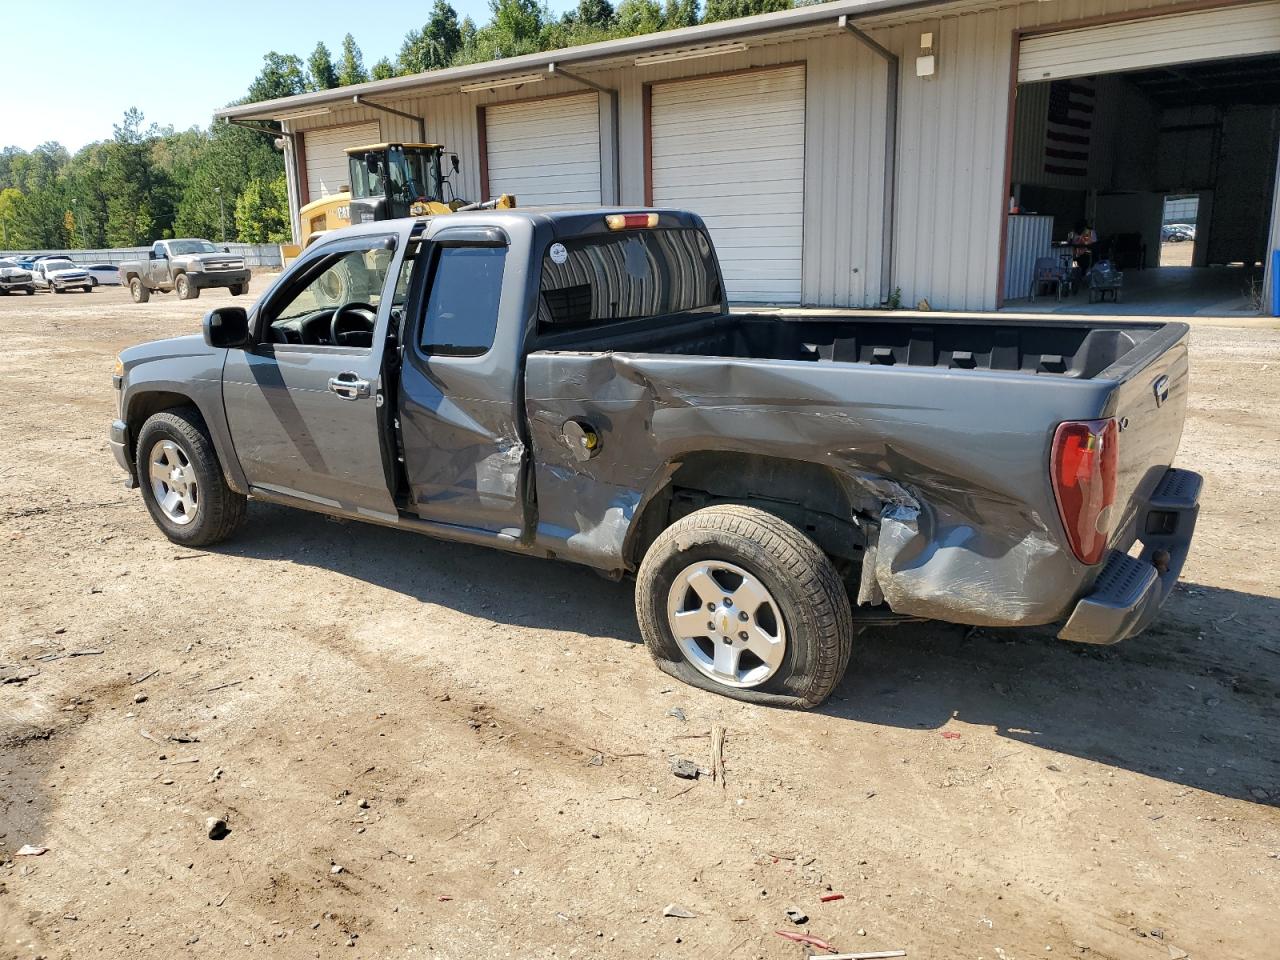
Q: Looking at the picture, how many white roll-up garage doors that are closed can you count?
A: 3